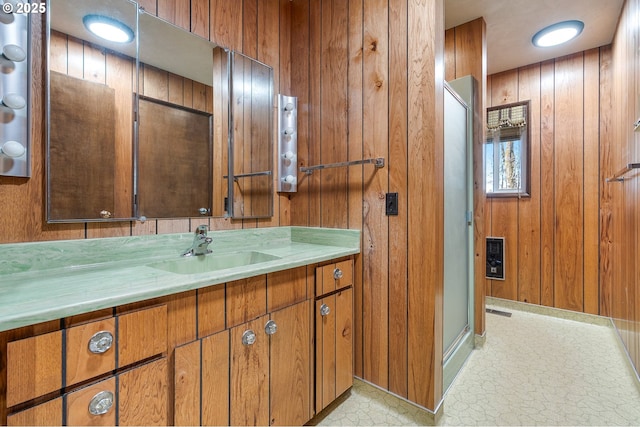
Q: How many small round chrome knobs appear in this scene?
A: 6